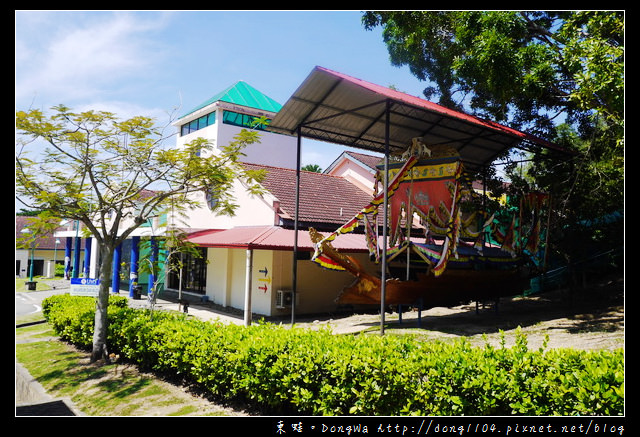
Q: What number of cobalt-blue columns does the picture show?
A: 6